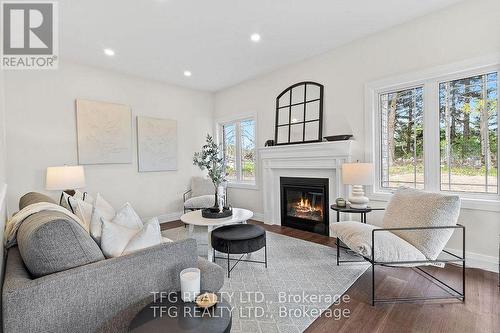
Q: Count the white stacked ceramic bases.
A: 1